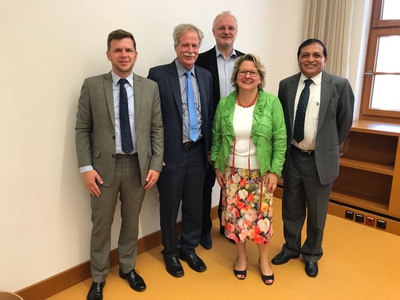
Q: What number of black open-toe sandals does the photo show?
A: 2